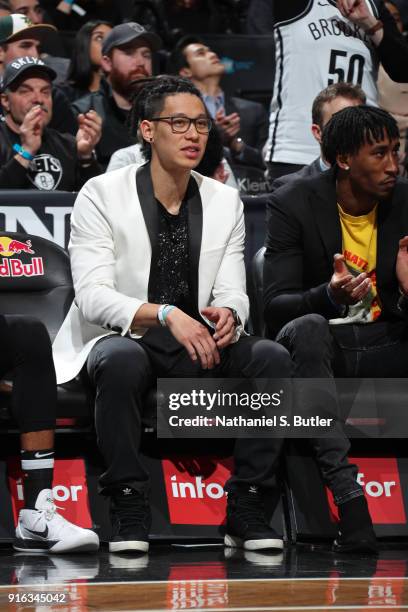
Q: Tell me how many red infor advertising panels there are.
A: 3